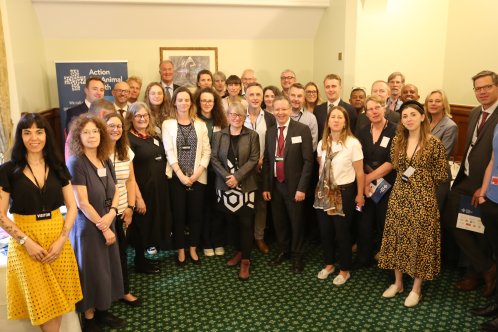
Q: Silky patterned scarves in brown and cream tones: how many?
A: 1